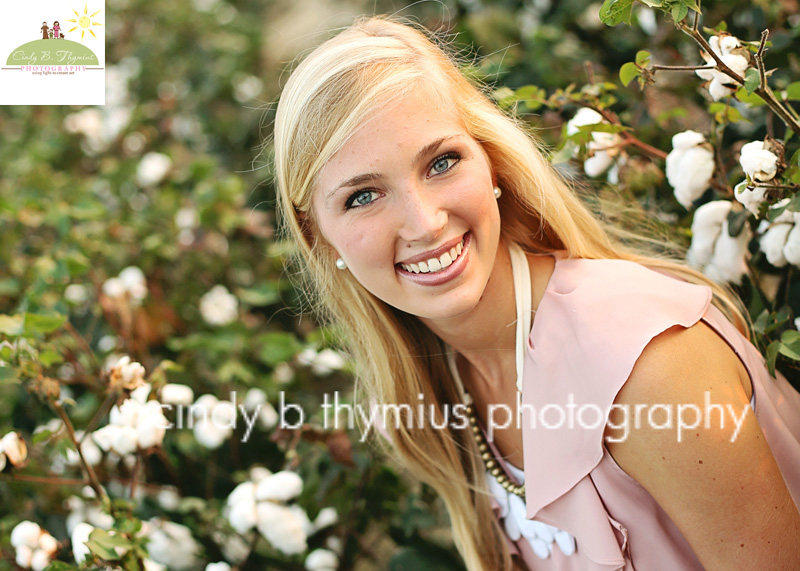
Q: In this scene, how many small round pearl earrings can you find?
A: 2